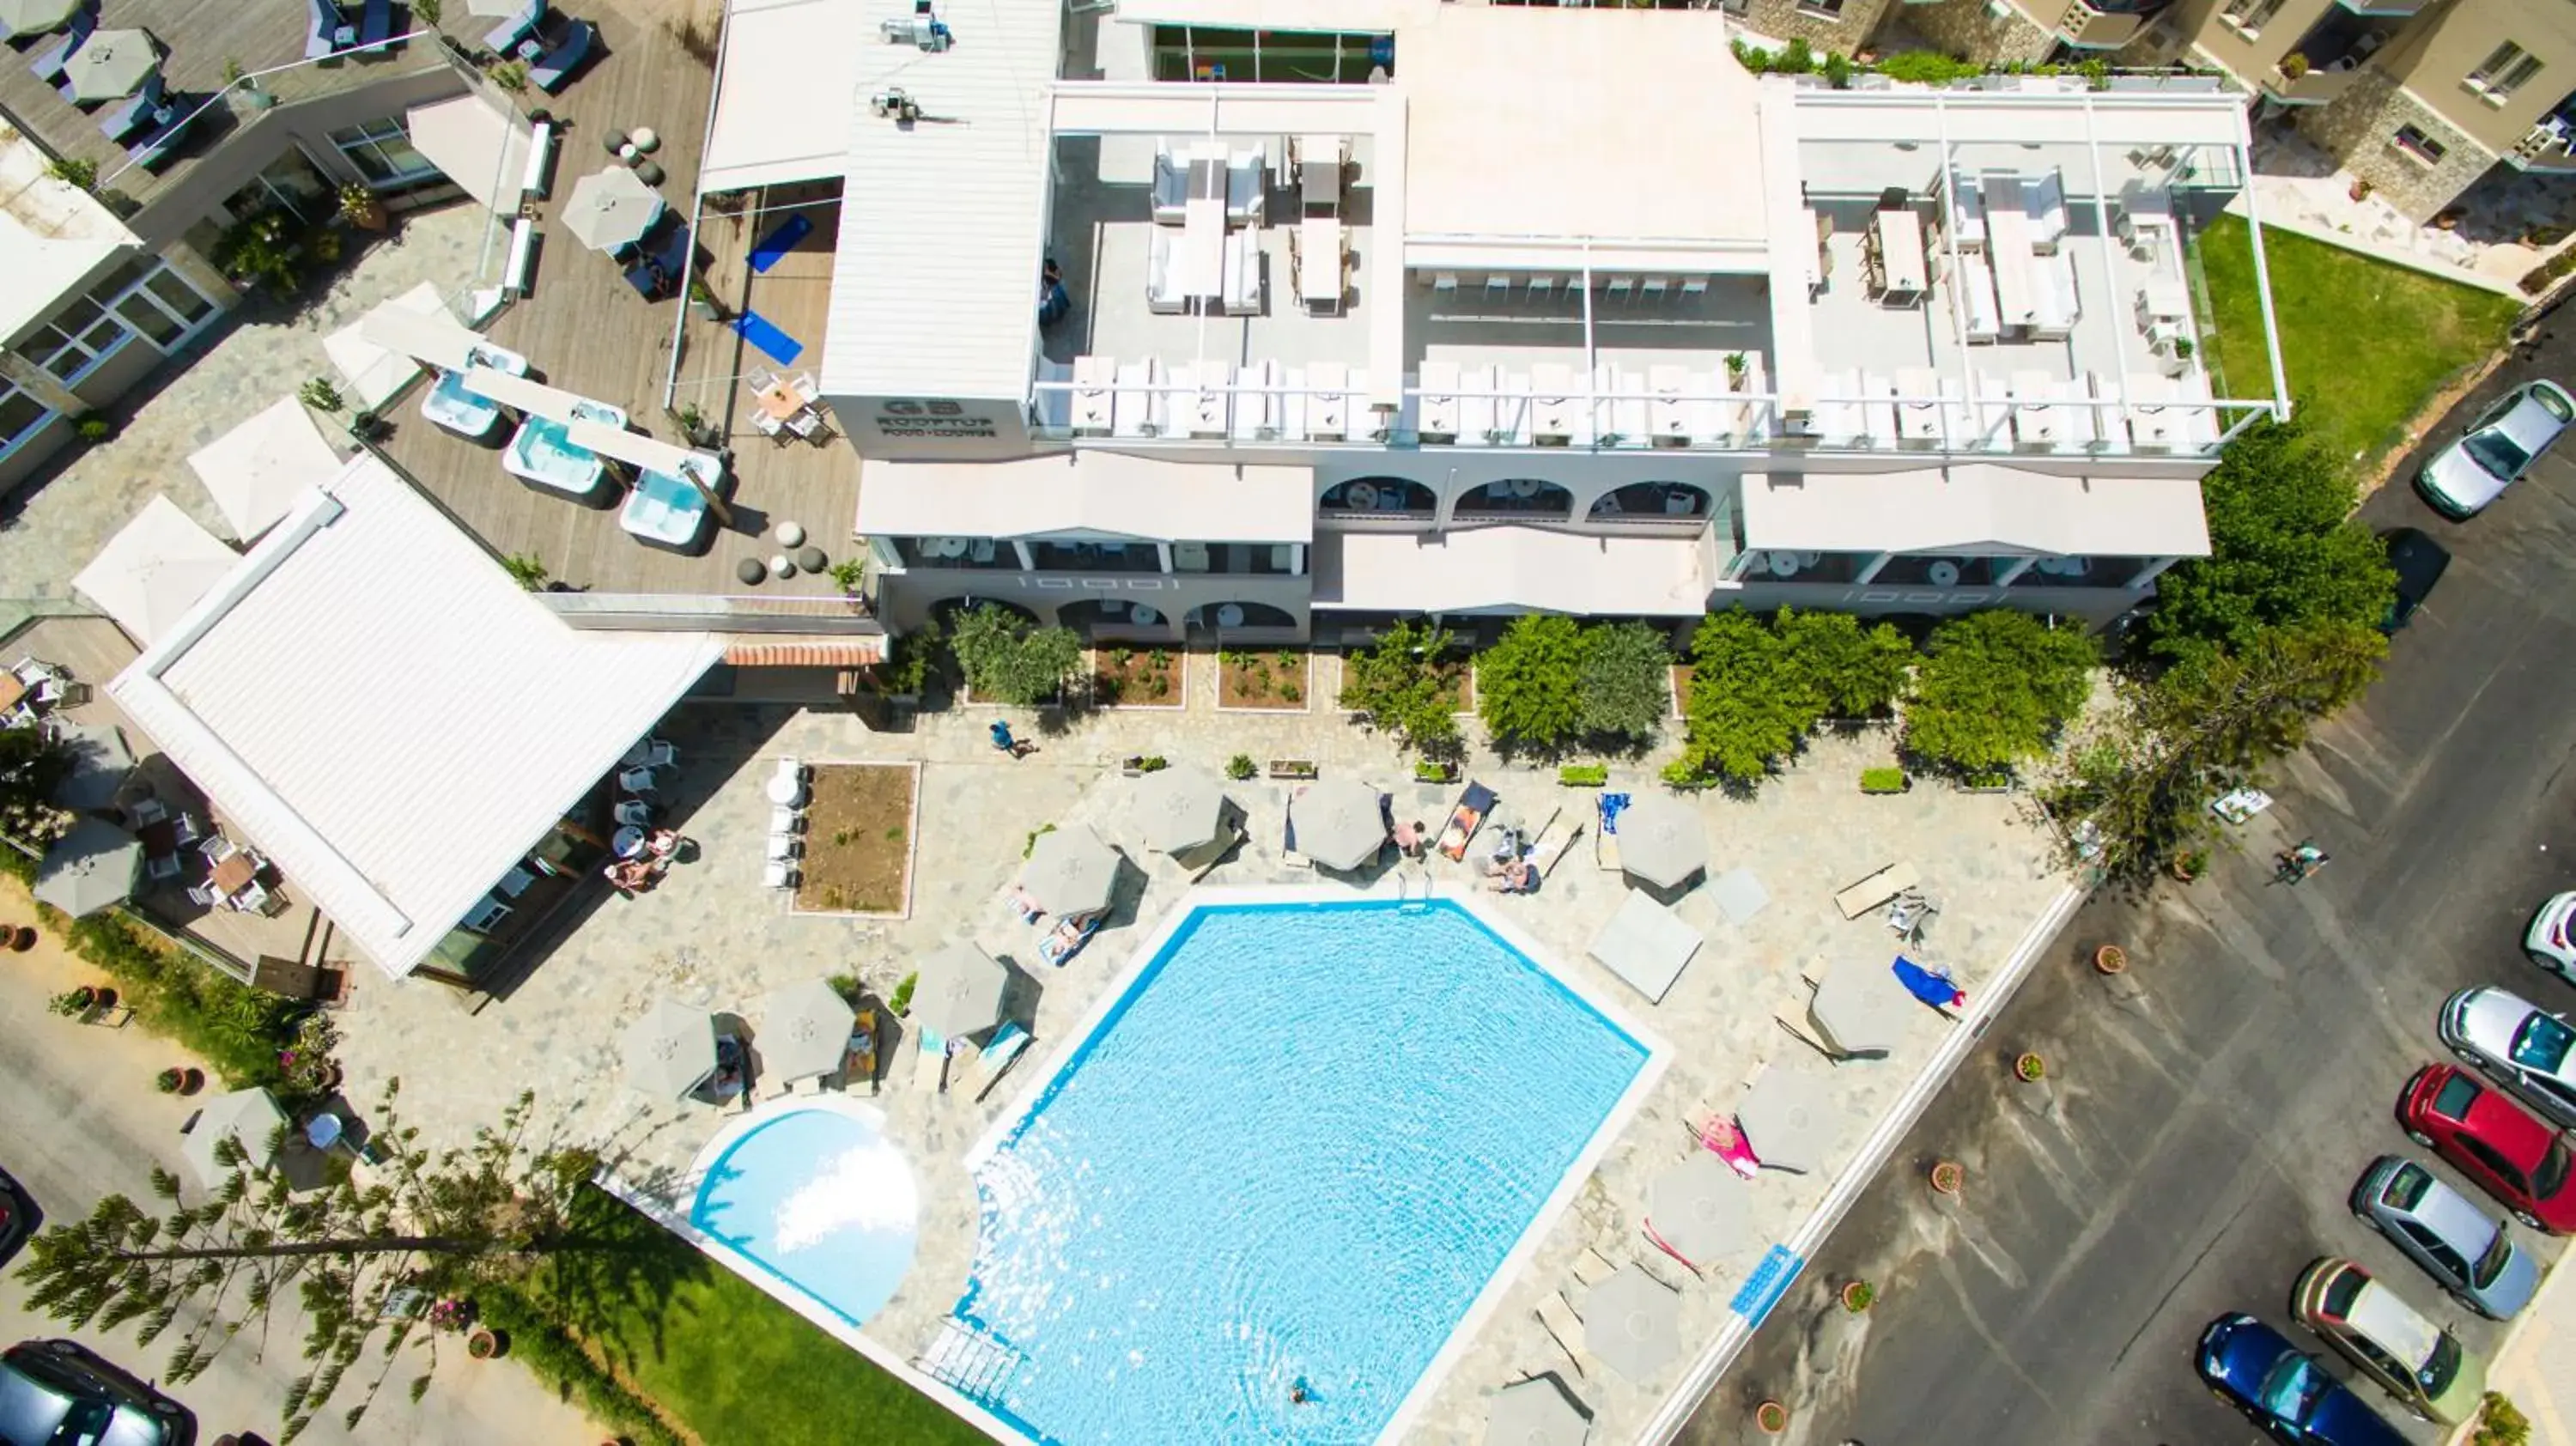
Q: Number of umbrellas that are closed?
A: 0